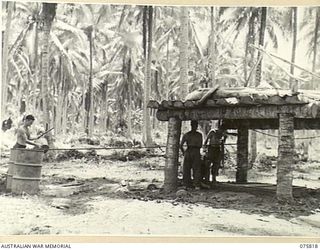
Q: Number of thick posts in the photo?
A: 3